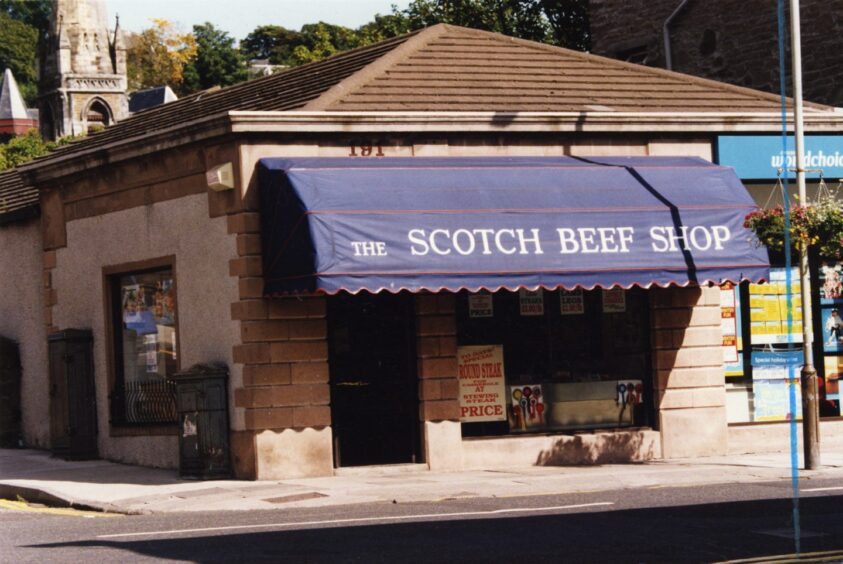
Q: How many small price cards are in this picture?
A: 4